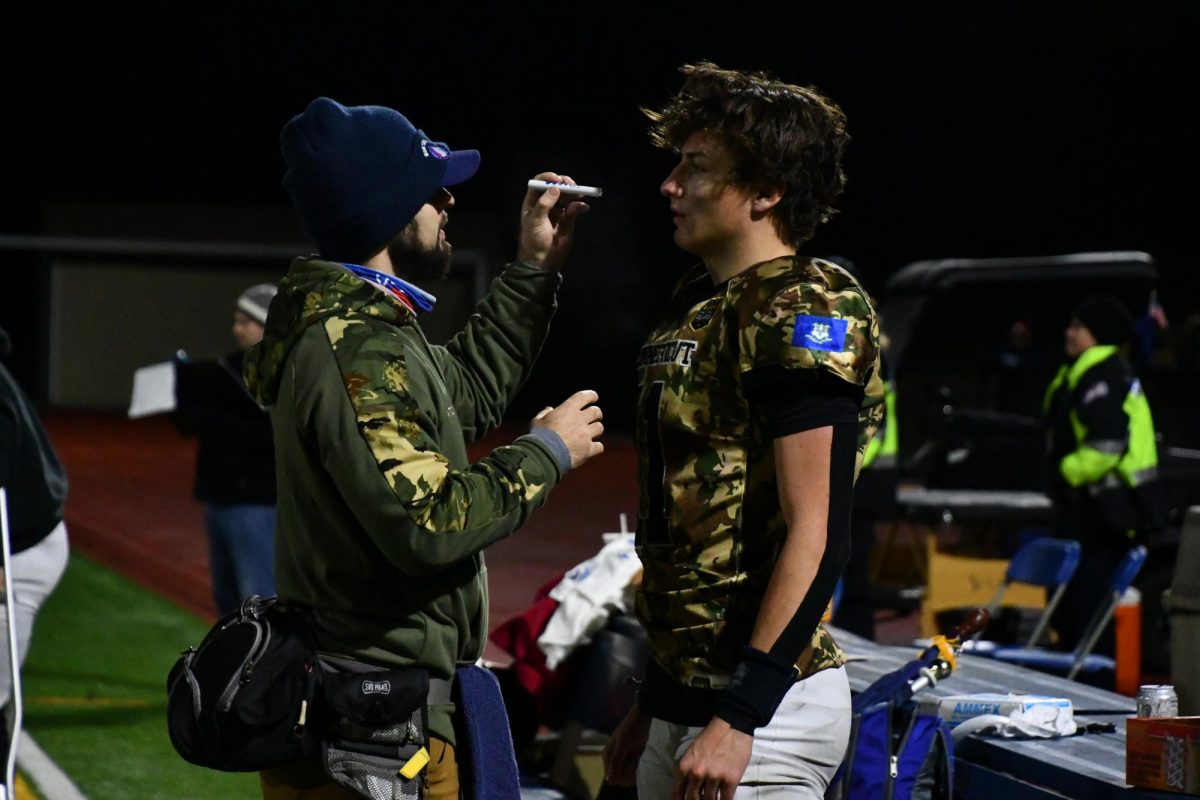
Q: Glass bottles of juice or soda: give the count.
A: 0